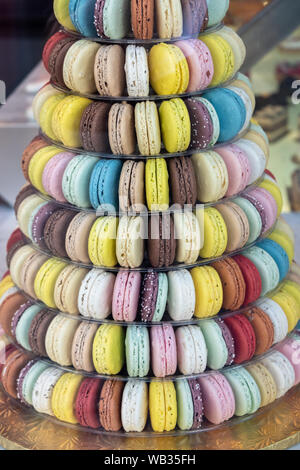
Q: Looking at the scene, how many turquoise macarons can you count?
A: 4